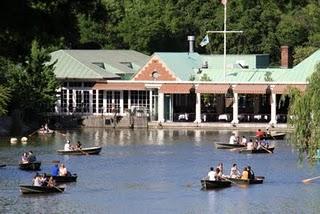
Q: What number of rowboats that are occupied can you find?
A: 10